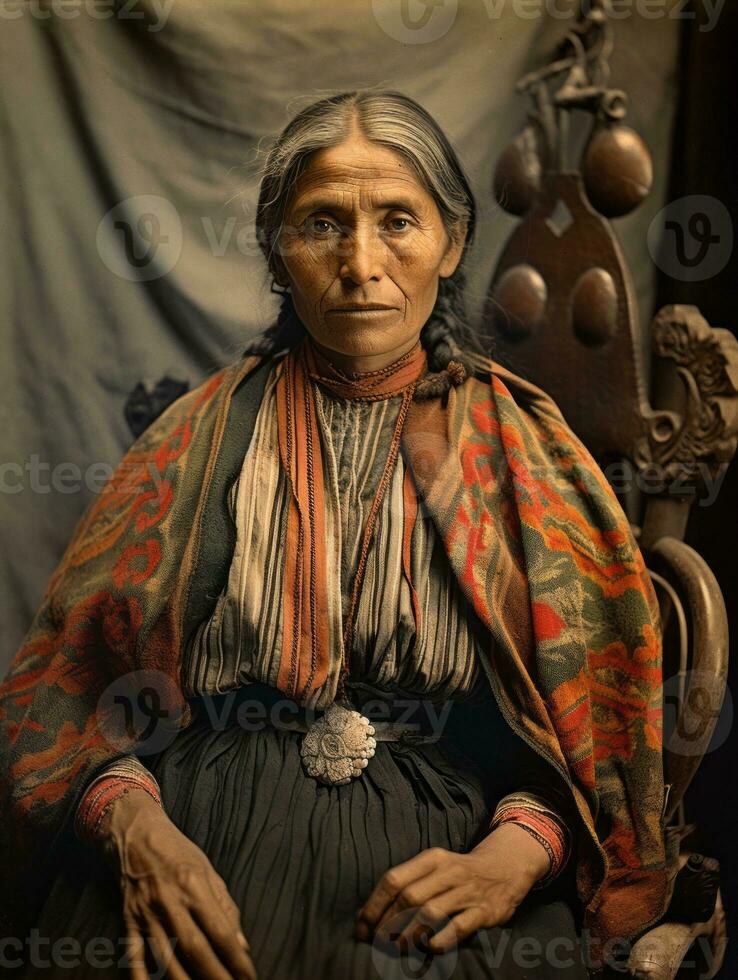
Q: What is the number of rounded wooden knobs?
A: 4